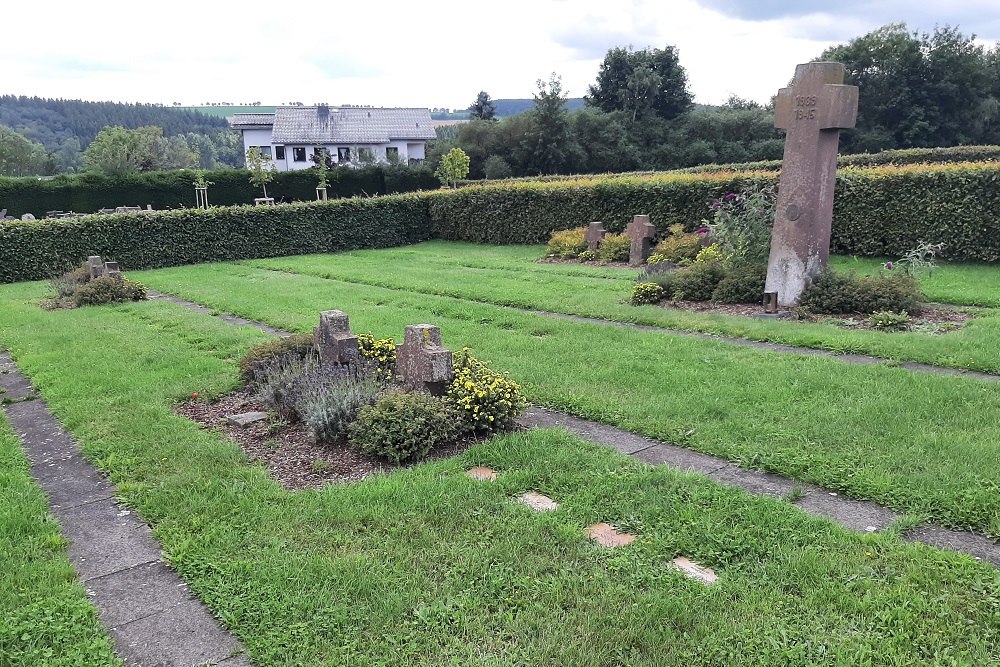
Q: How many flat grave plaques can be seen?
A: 4